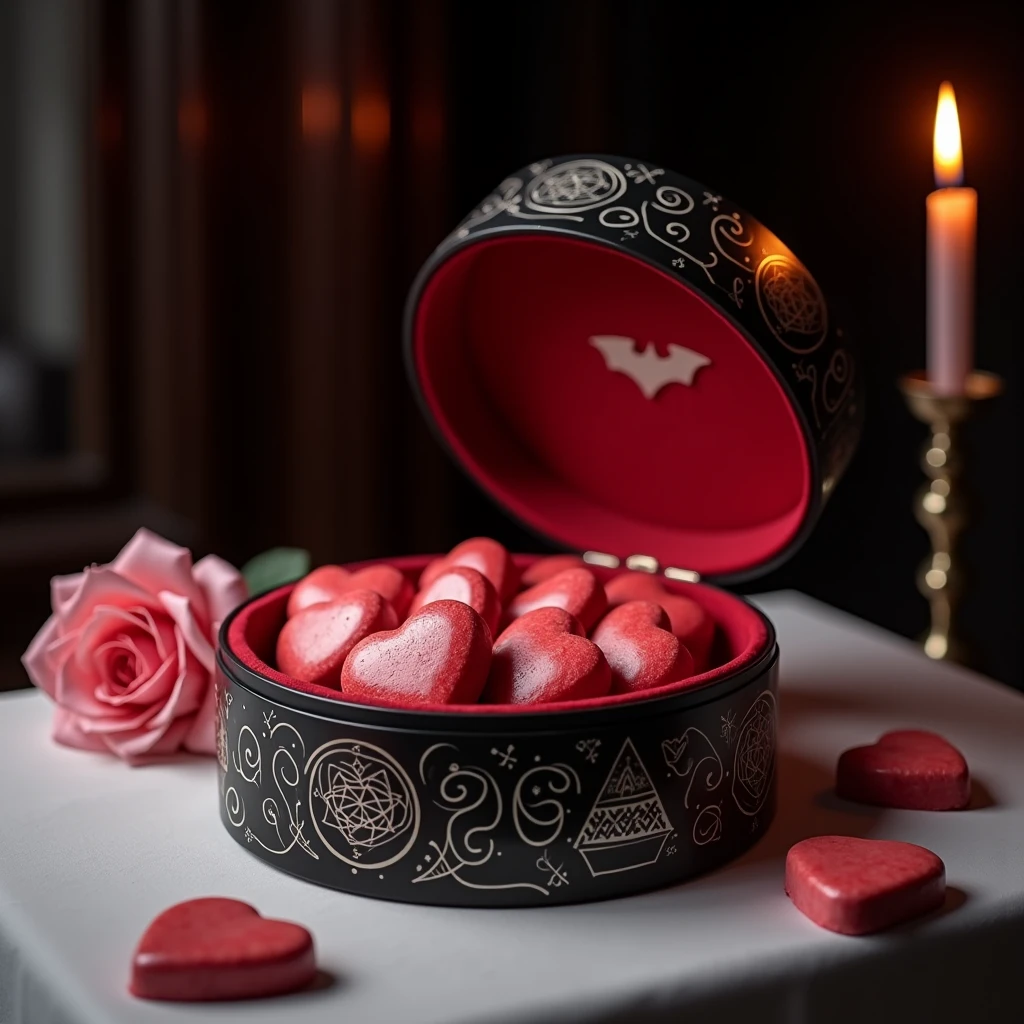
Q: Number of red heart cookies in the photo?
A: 13